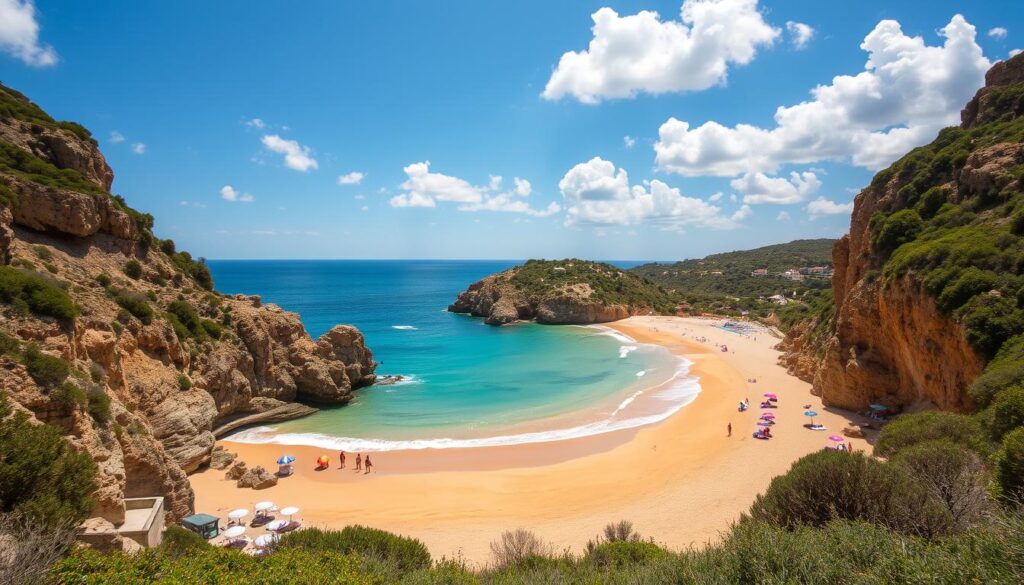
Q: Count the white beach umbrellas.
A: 6